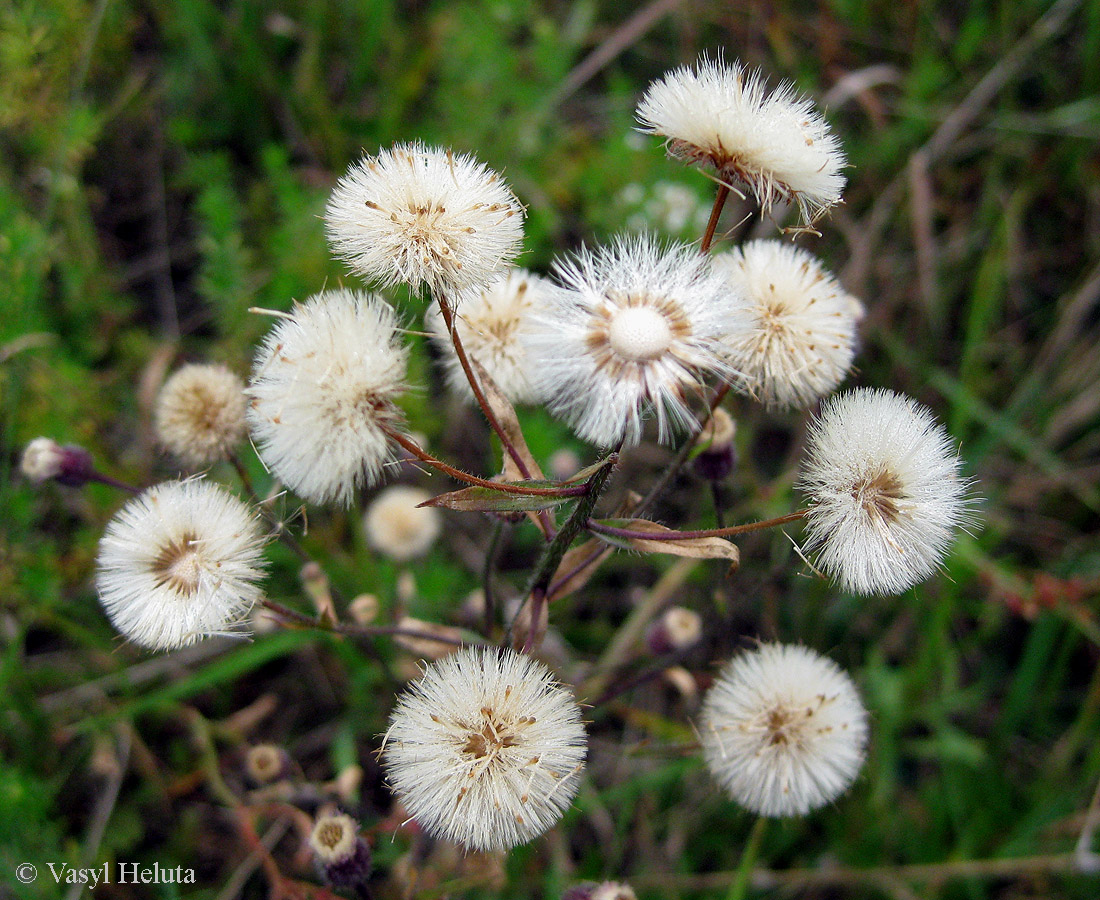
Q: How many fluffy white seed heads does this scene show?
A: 12